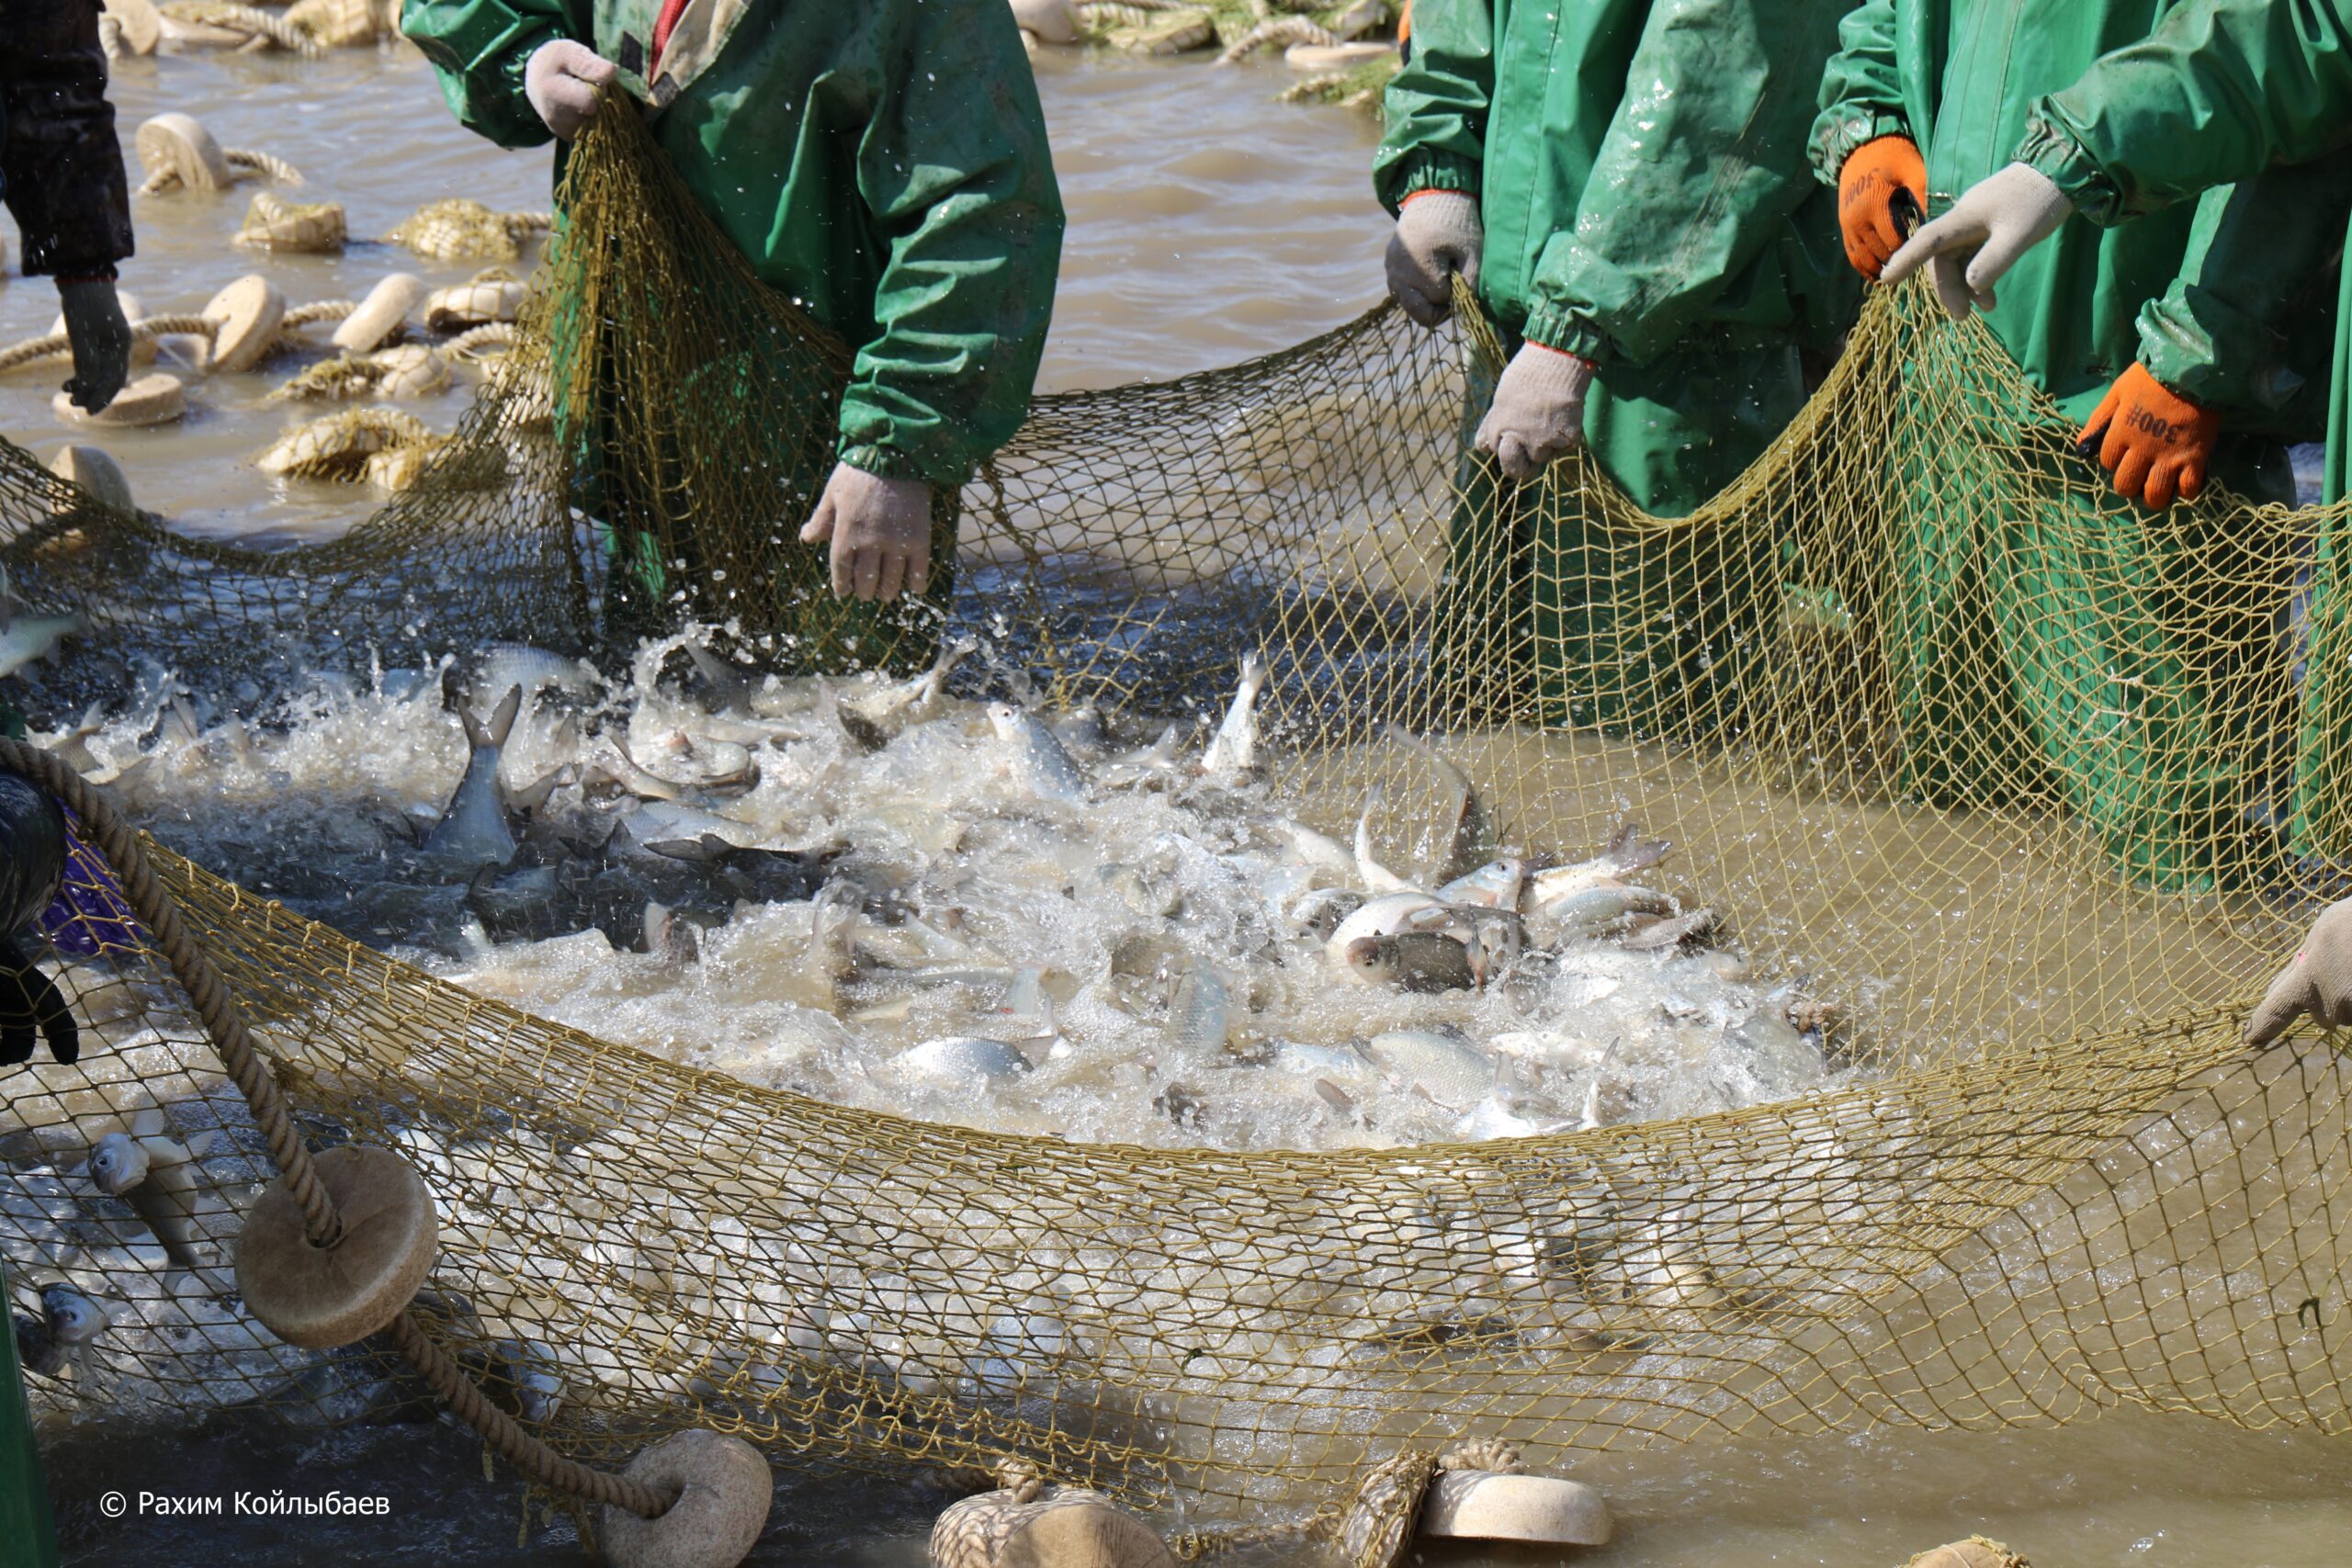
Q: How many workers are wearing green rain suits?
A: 4